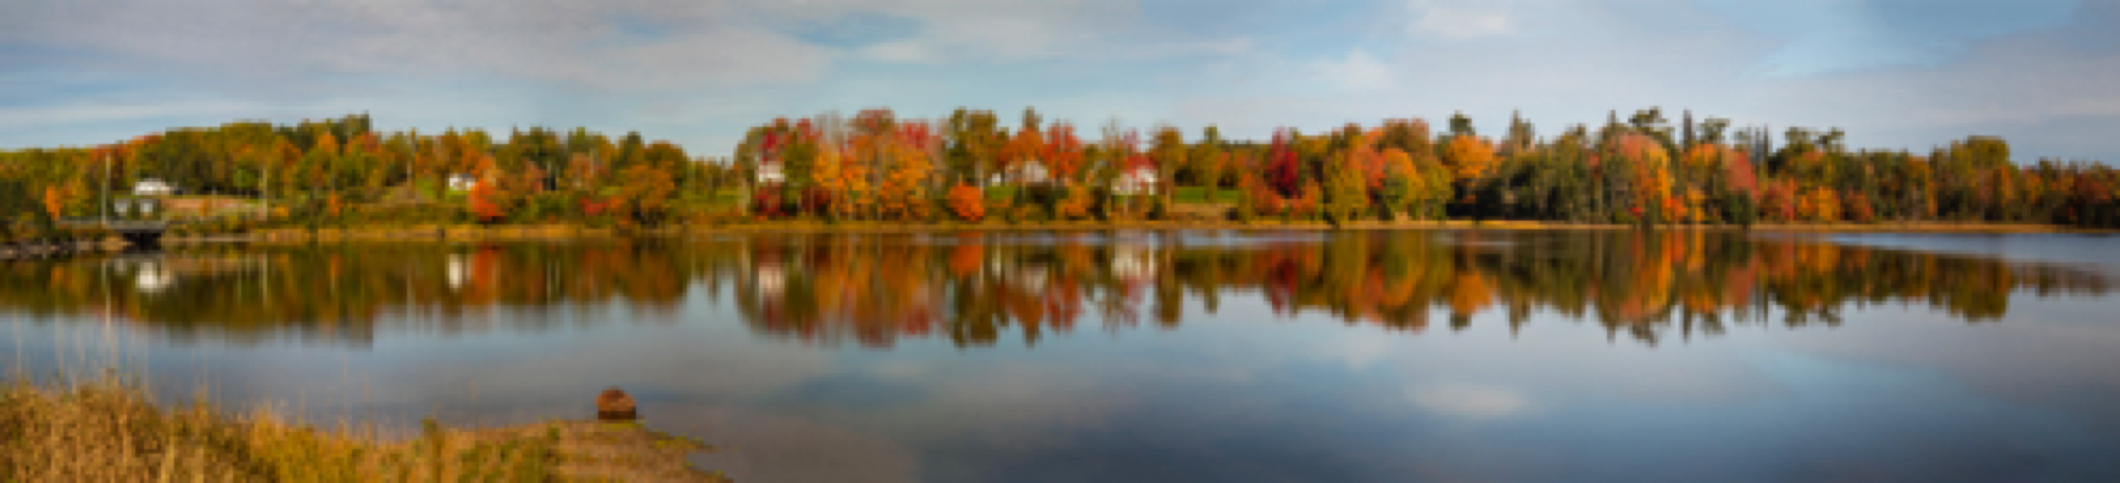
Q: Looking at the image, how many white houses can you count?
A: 5